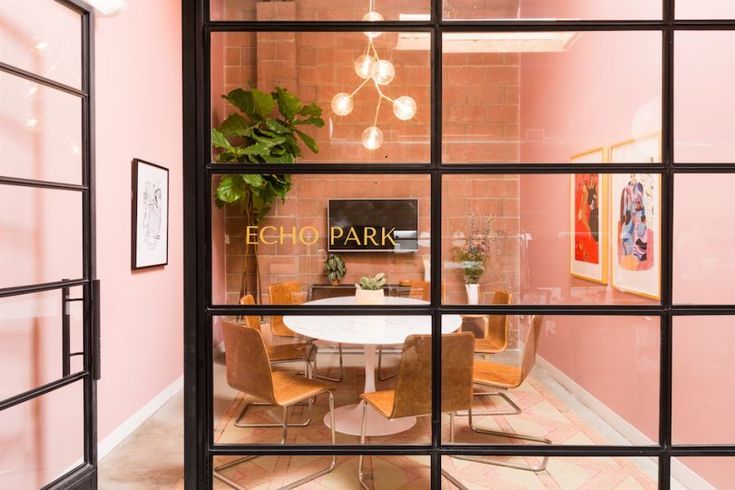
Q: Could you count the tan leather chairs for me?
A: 7